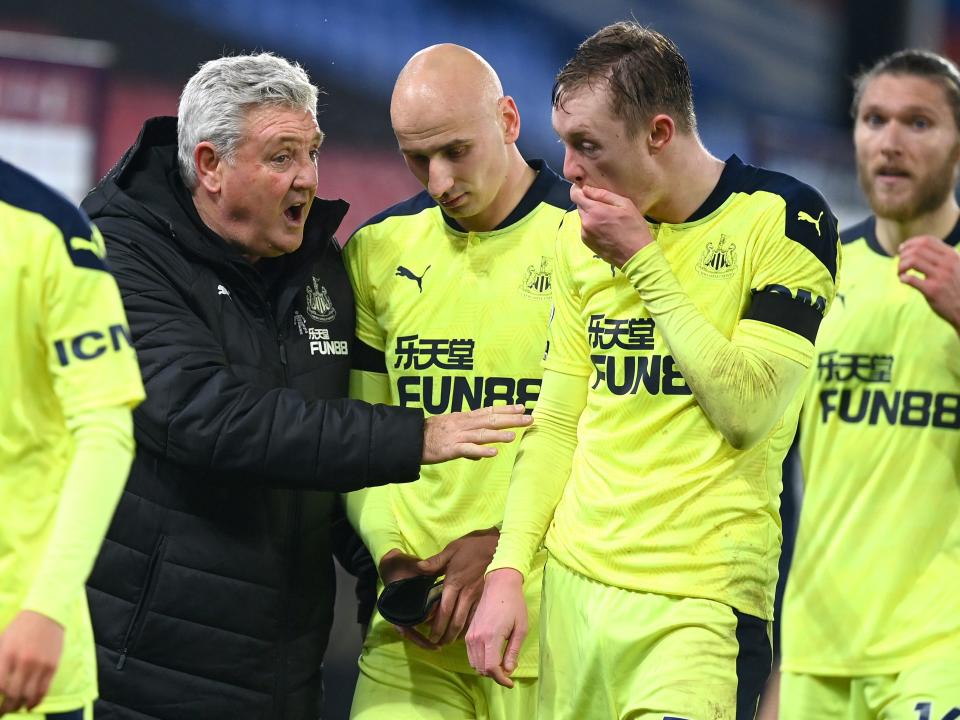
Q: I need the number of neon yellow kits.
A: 4